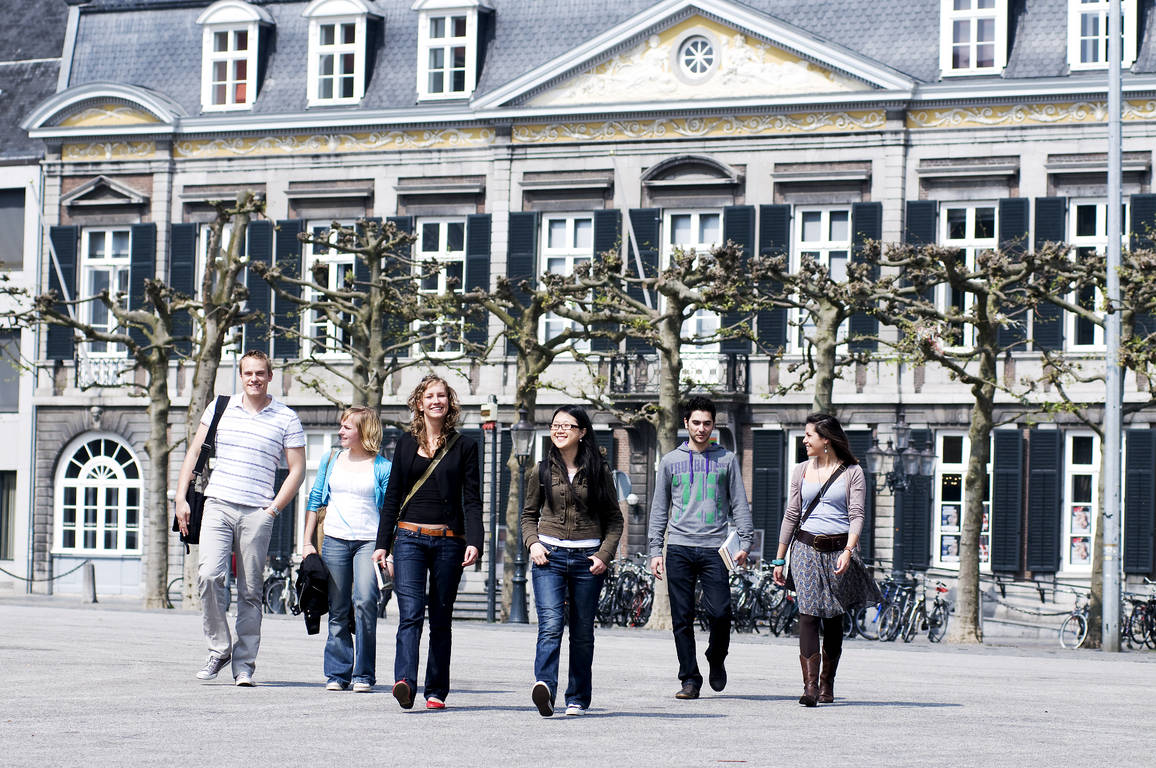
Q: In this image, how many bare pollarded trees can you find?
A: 8